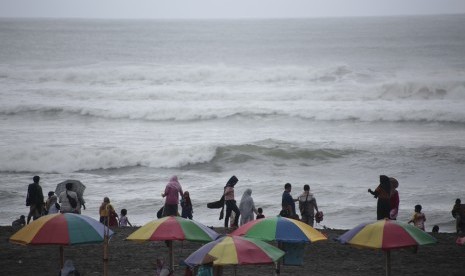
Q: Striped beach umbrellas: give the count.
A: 5